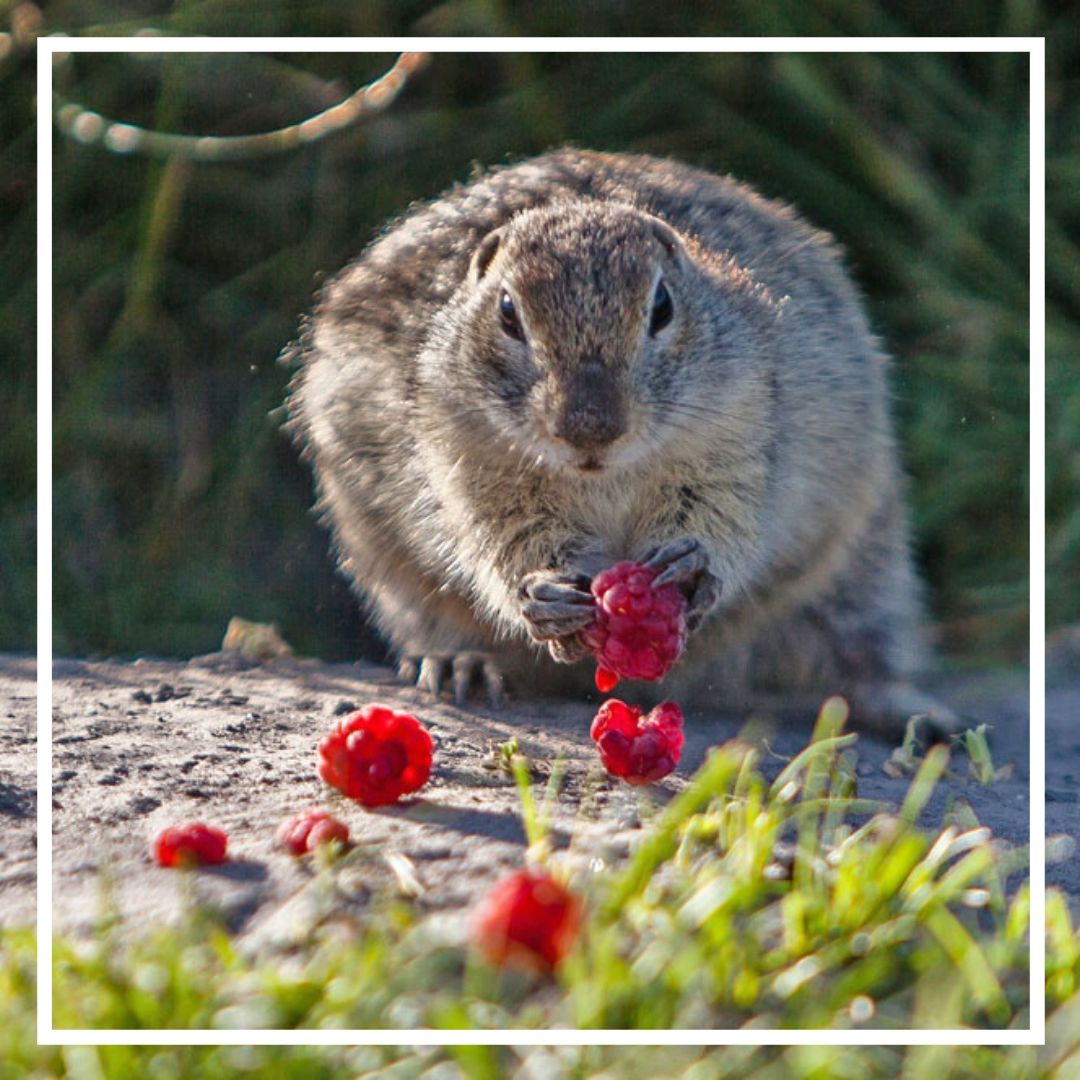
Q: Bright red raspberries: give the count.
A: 6